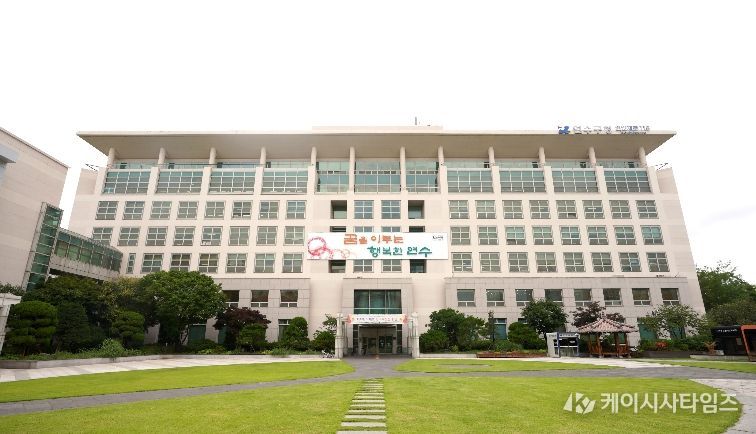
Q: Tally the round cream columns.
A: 12